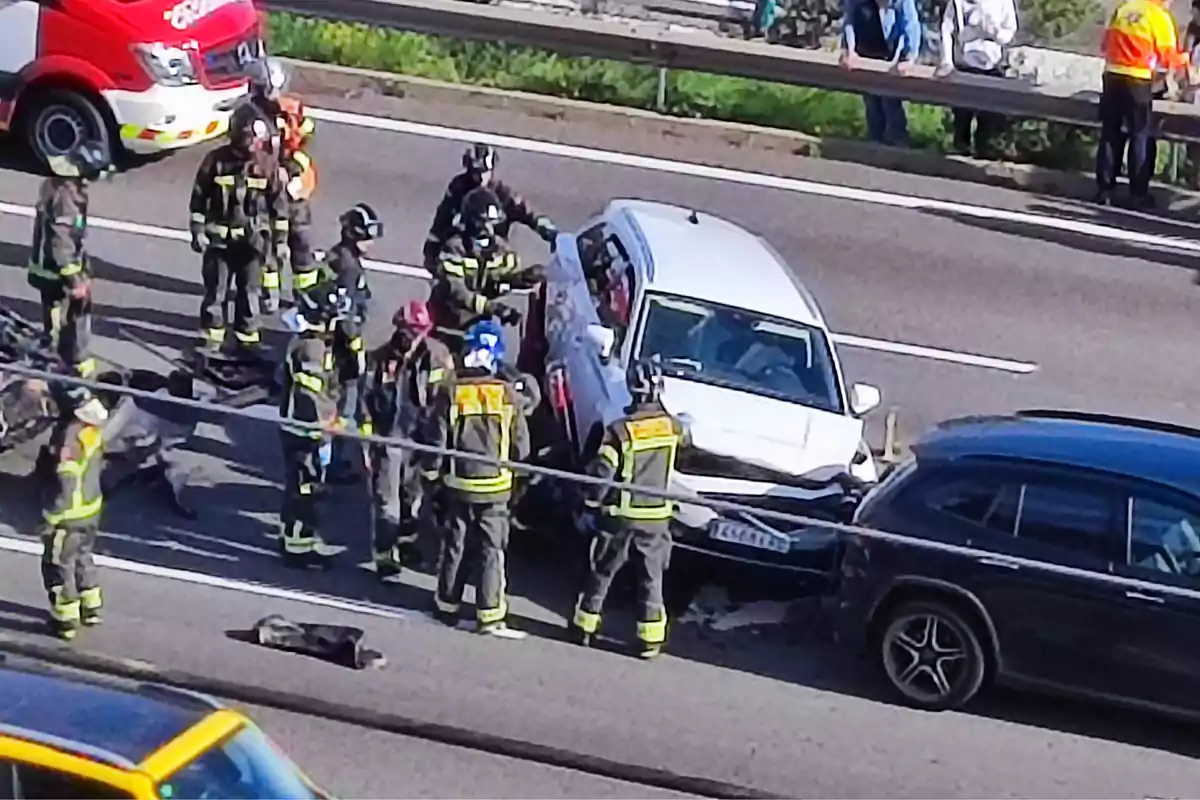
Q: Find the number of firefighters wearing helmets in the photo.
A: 11